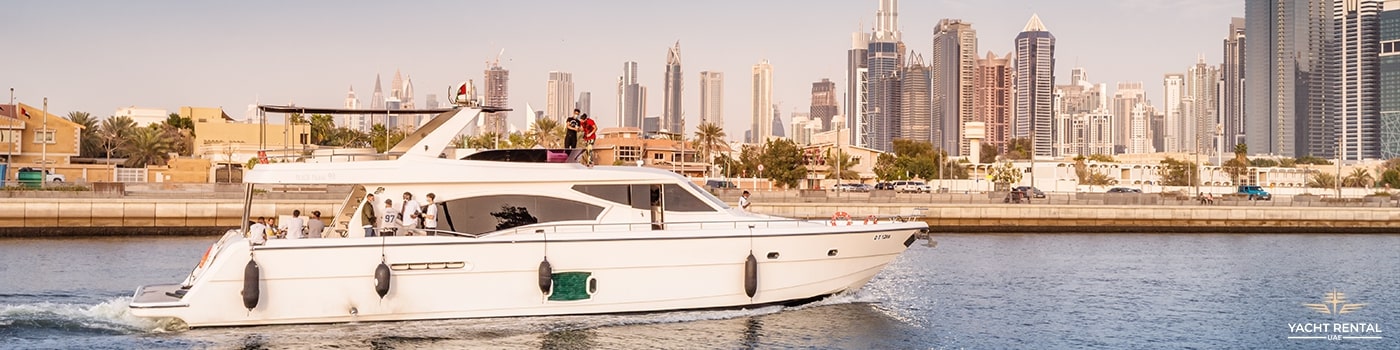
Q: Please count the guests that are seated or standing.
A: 11